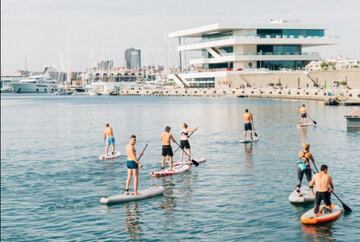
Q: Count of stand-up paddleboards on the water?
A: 8